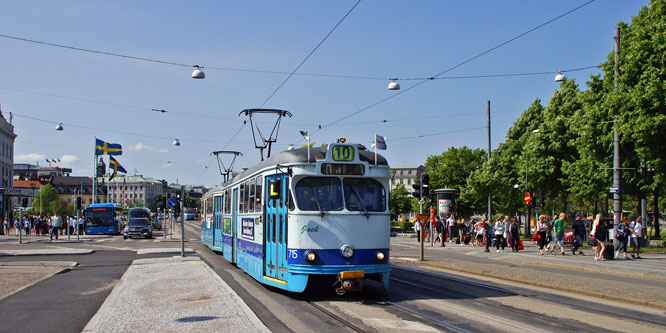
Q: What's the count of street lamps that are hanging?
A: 5